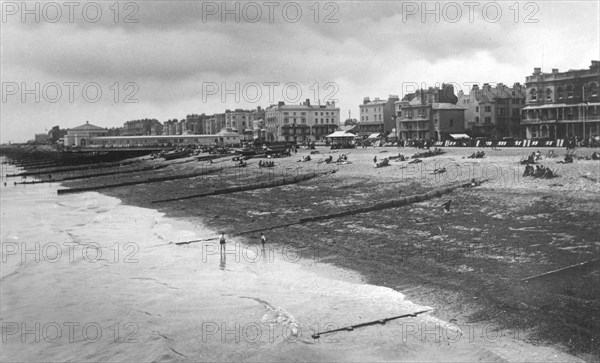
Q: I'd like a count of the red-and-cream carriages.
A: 0